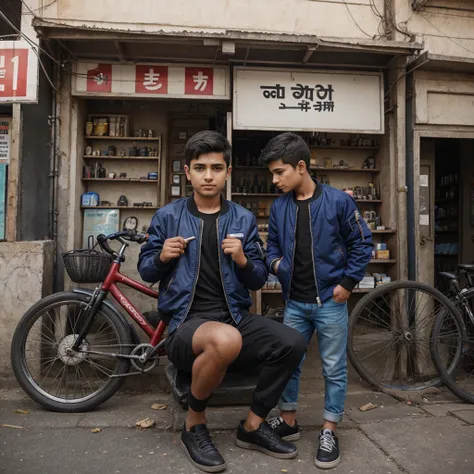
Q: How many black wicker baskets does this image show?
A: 1